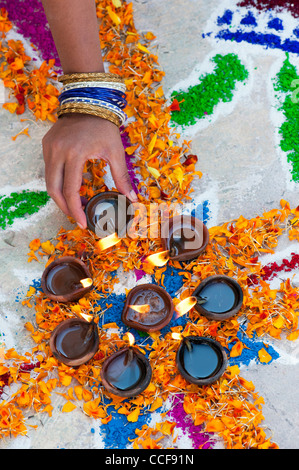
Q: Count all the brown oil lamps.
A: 8